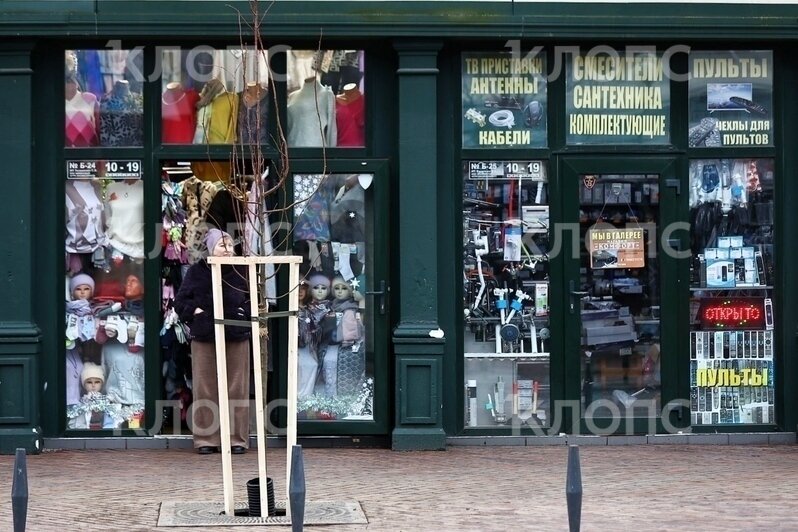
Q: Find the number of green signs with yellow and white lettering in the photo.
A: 3